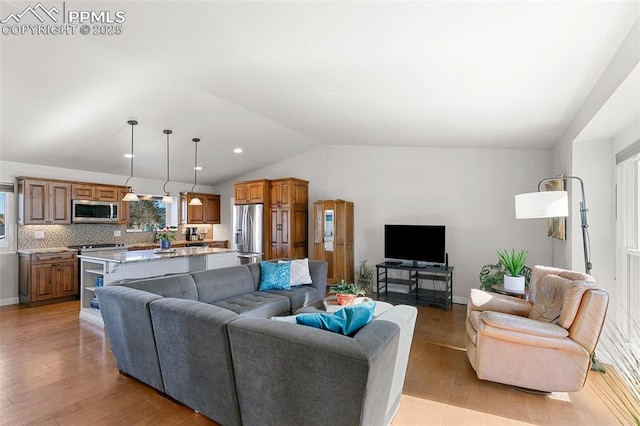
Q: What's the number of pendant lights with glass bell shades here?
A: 3